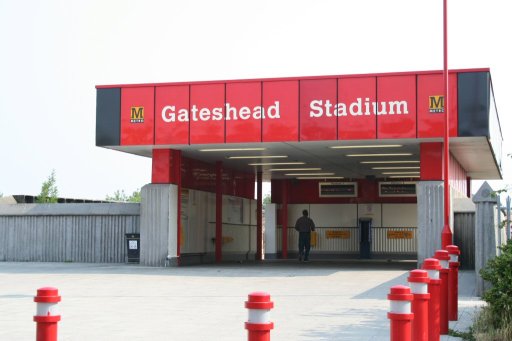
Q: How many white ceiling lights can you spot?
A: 12